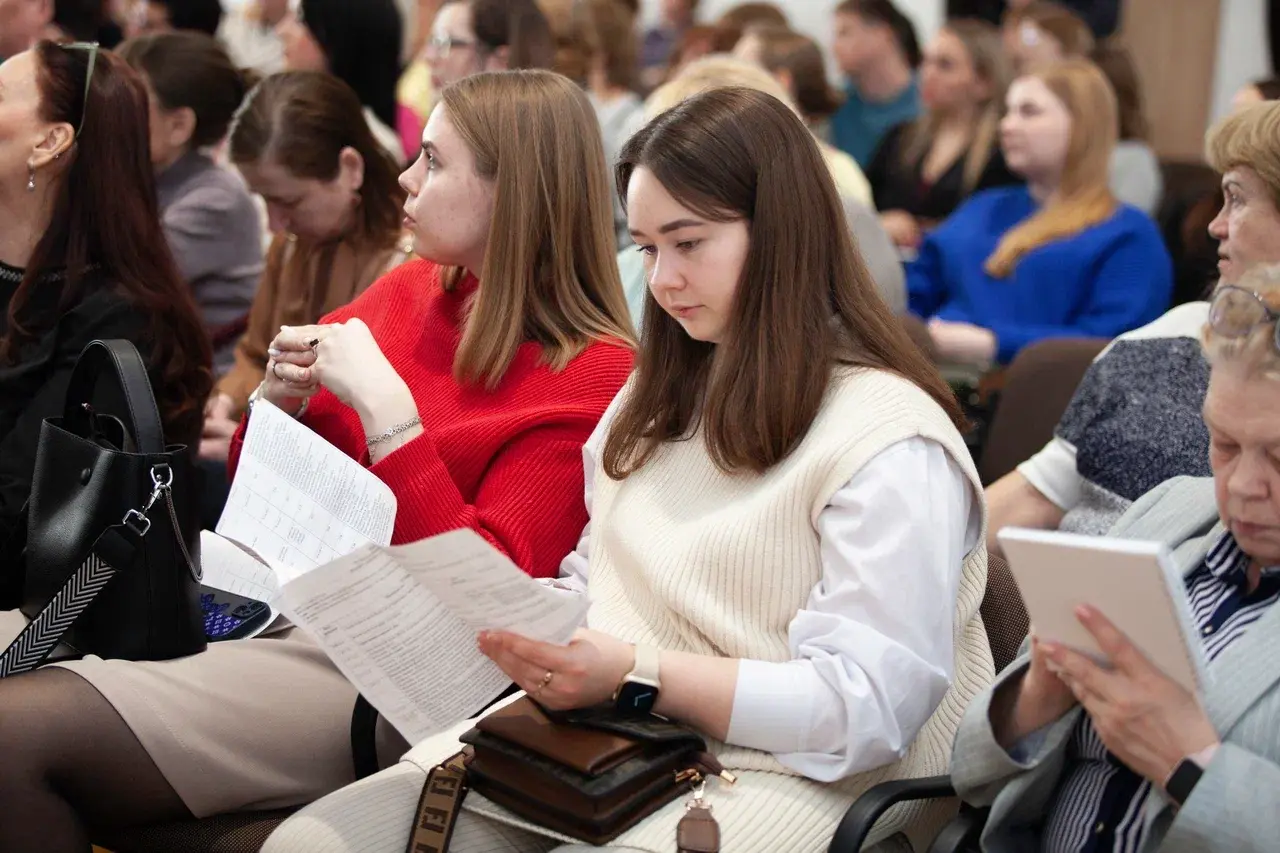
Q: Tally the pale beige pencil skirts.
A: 1